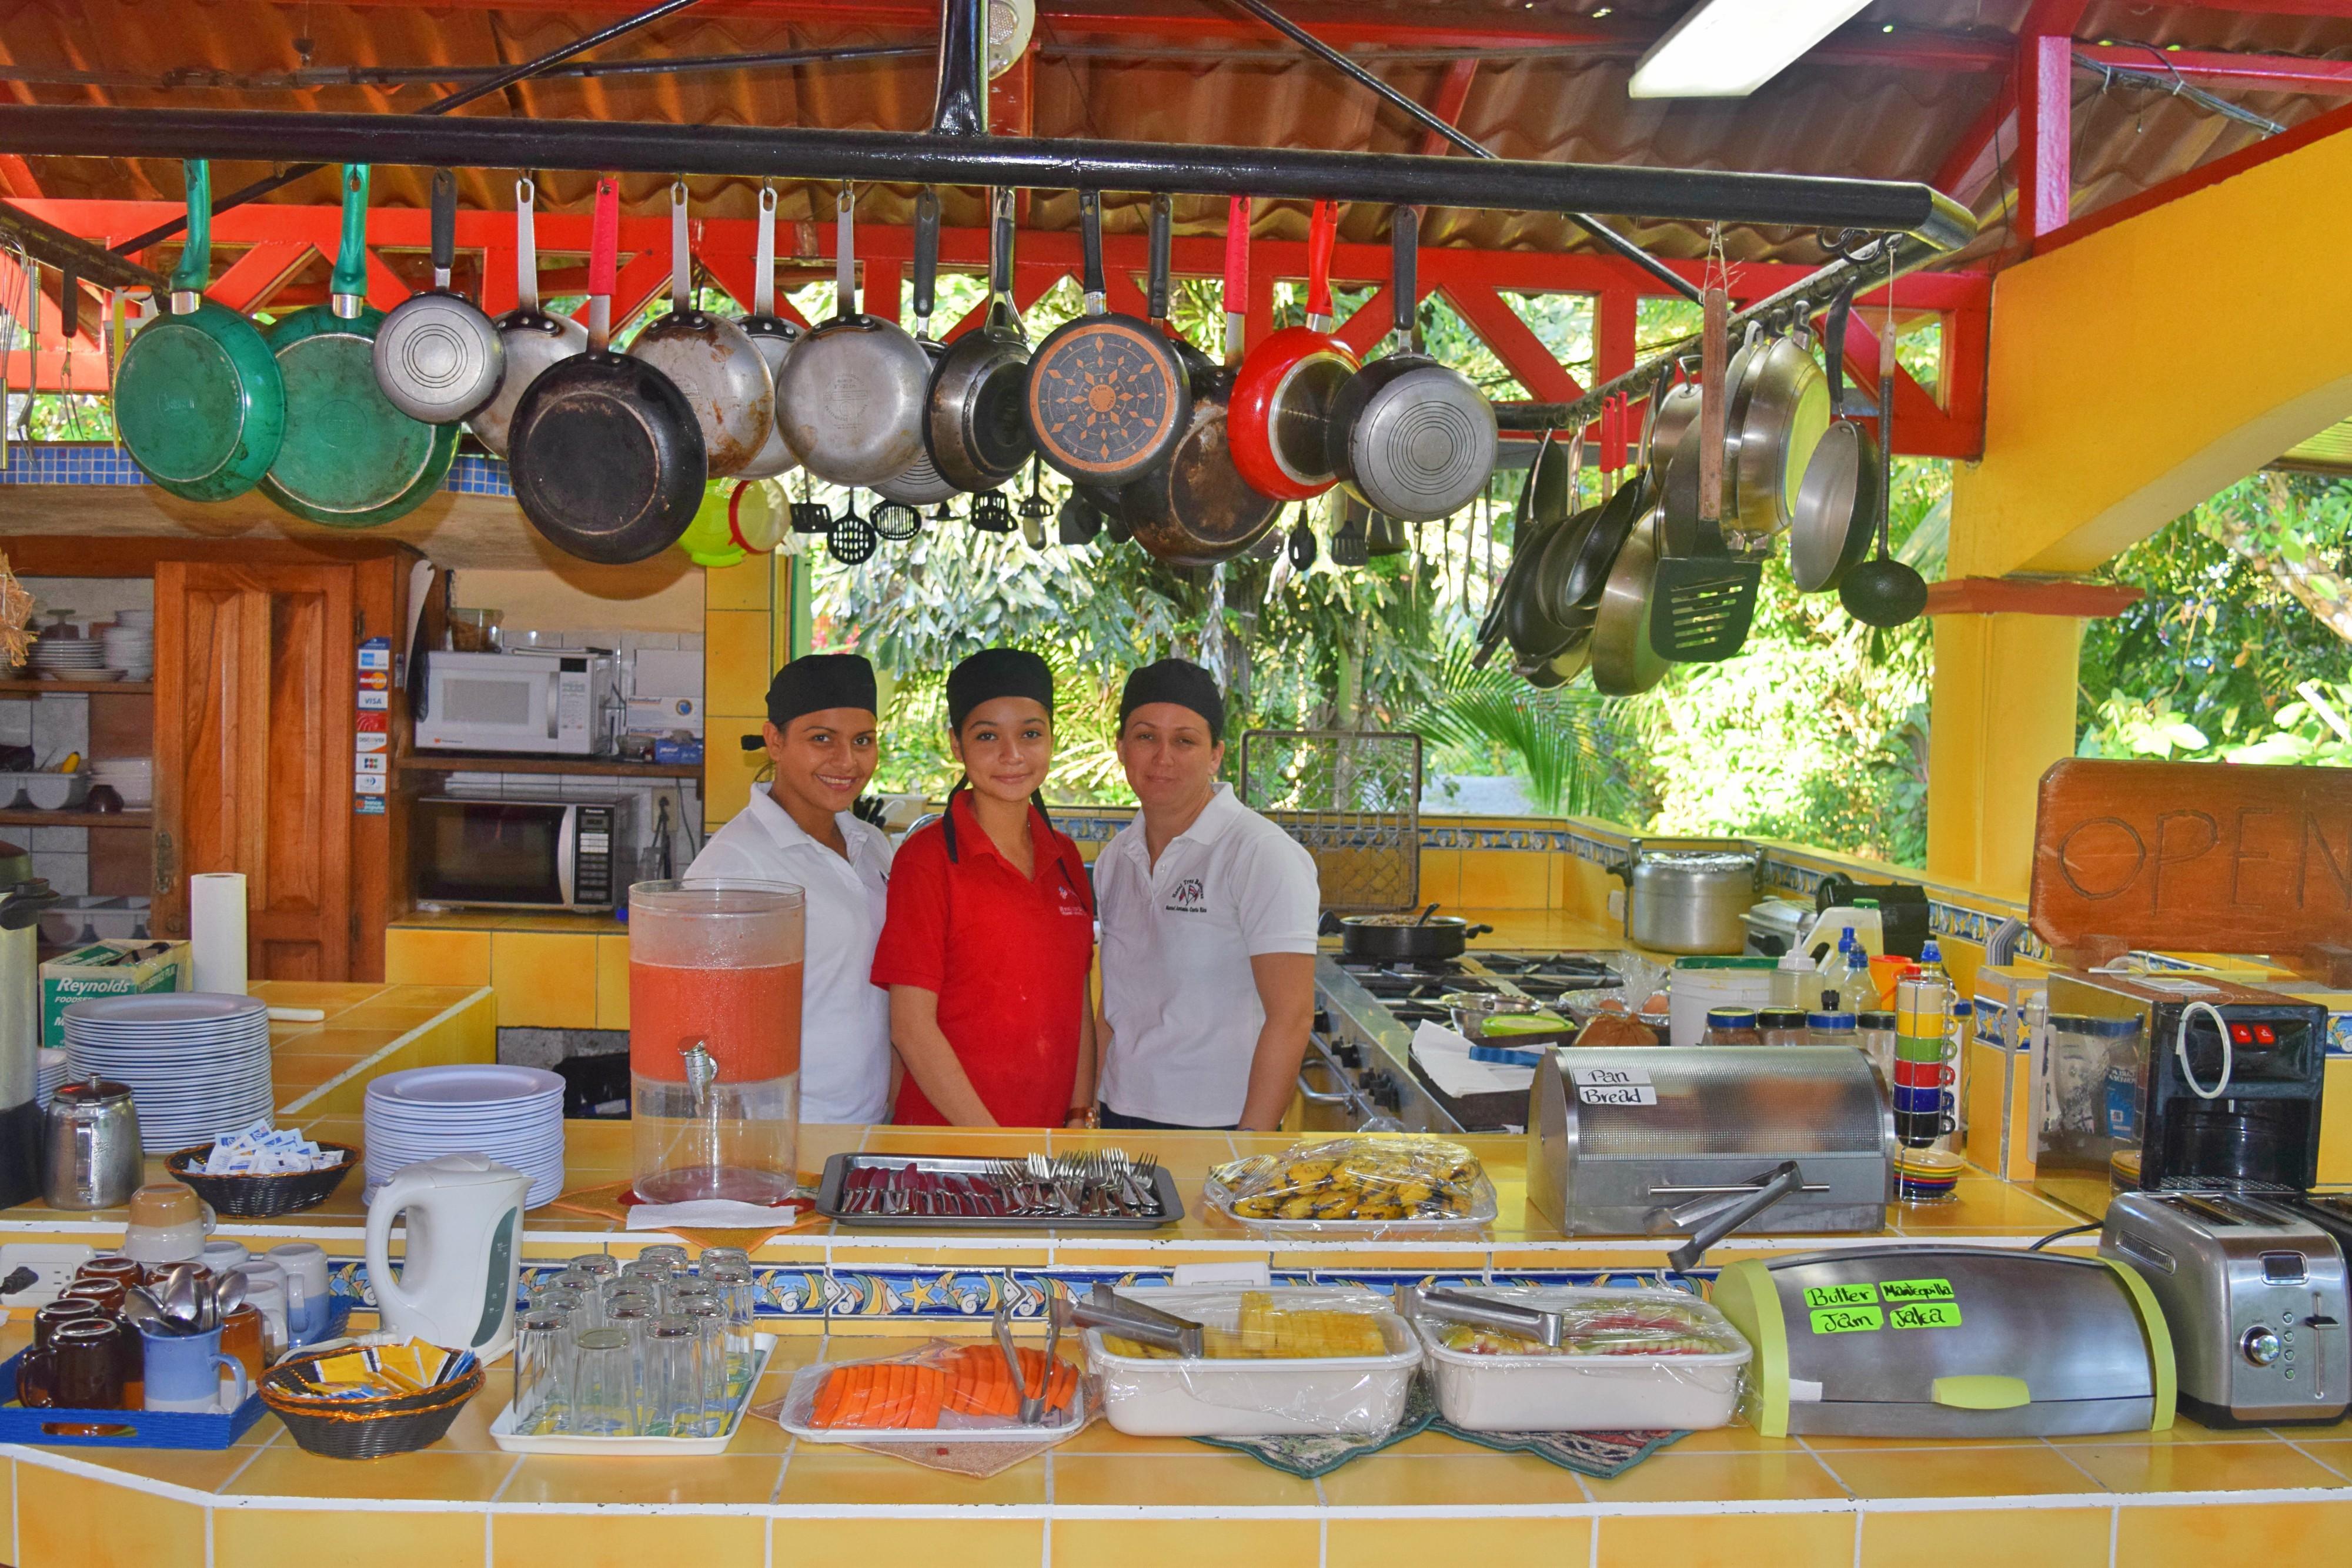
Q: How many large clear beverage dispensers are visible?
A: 1